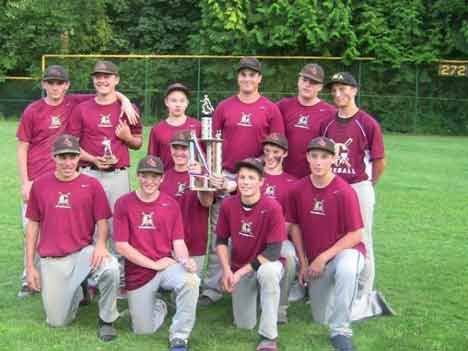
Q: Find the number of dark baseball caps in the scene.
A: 12